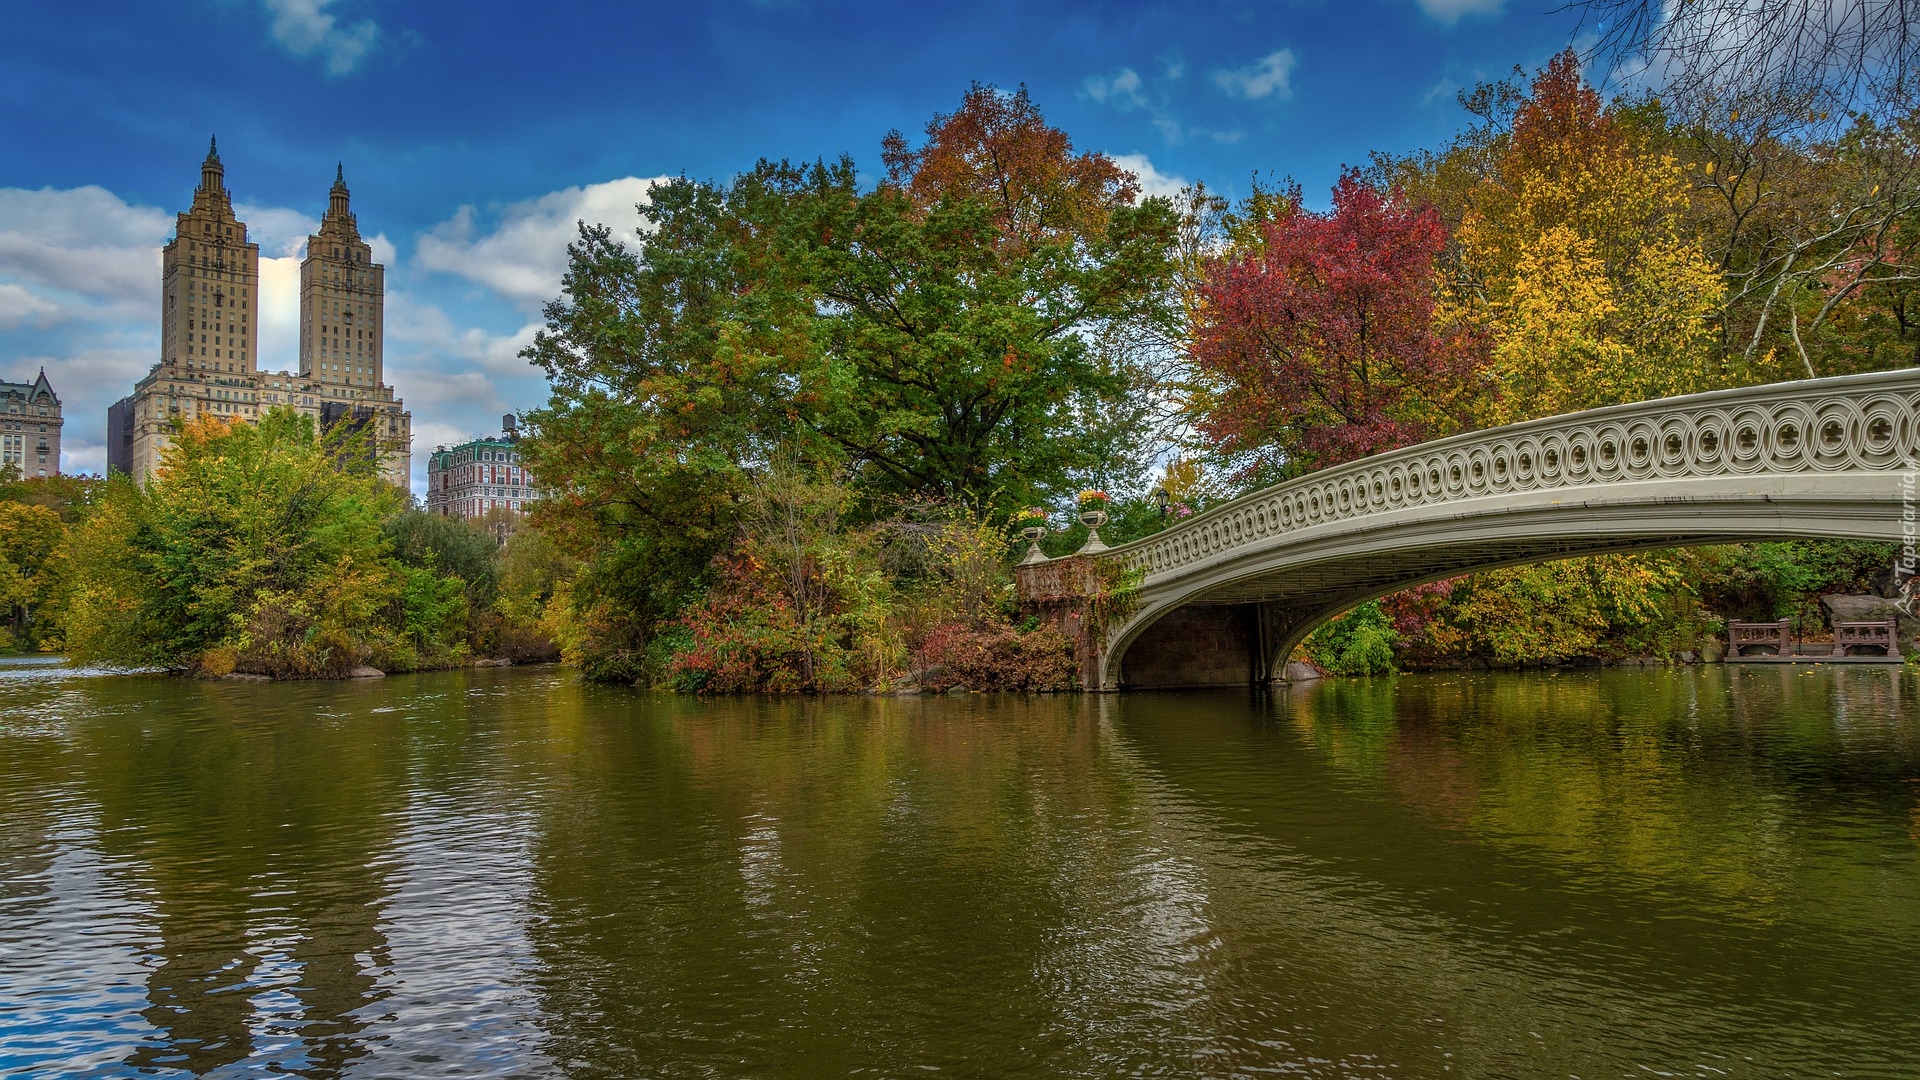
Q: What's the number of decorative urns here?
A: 2